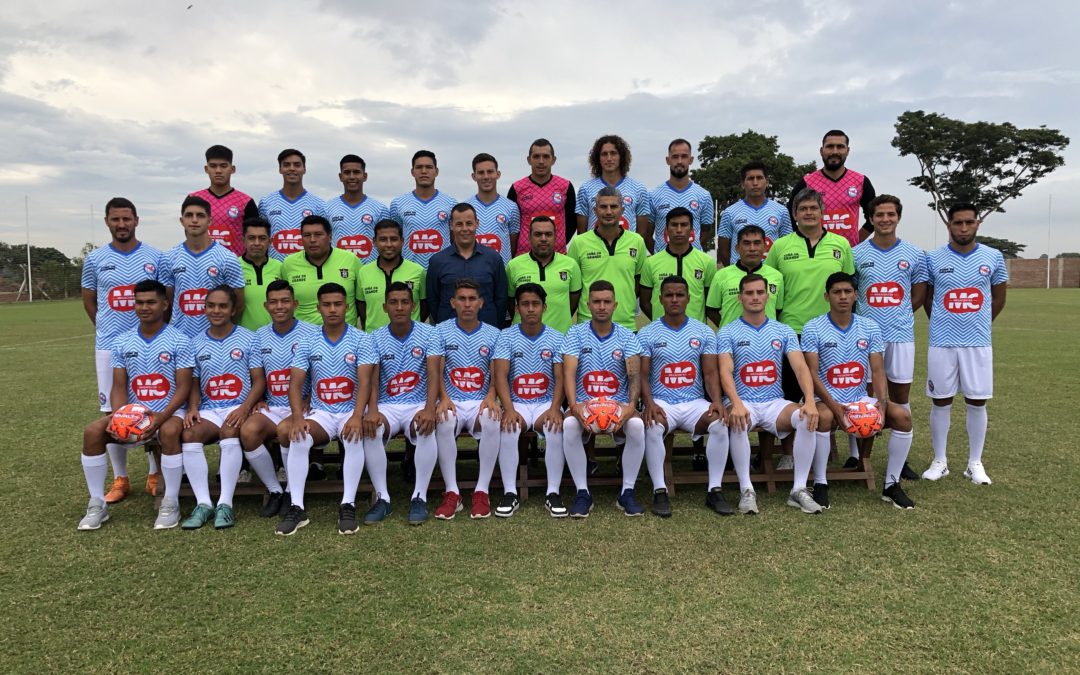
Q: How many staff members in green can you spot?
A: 8